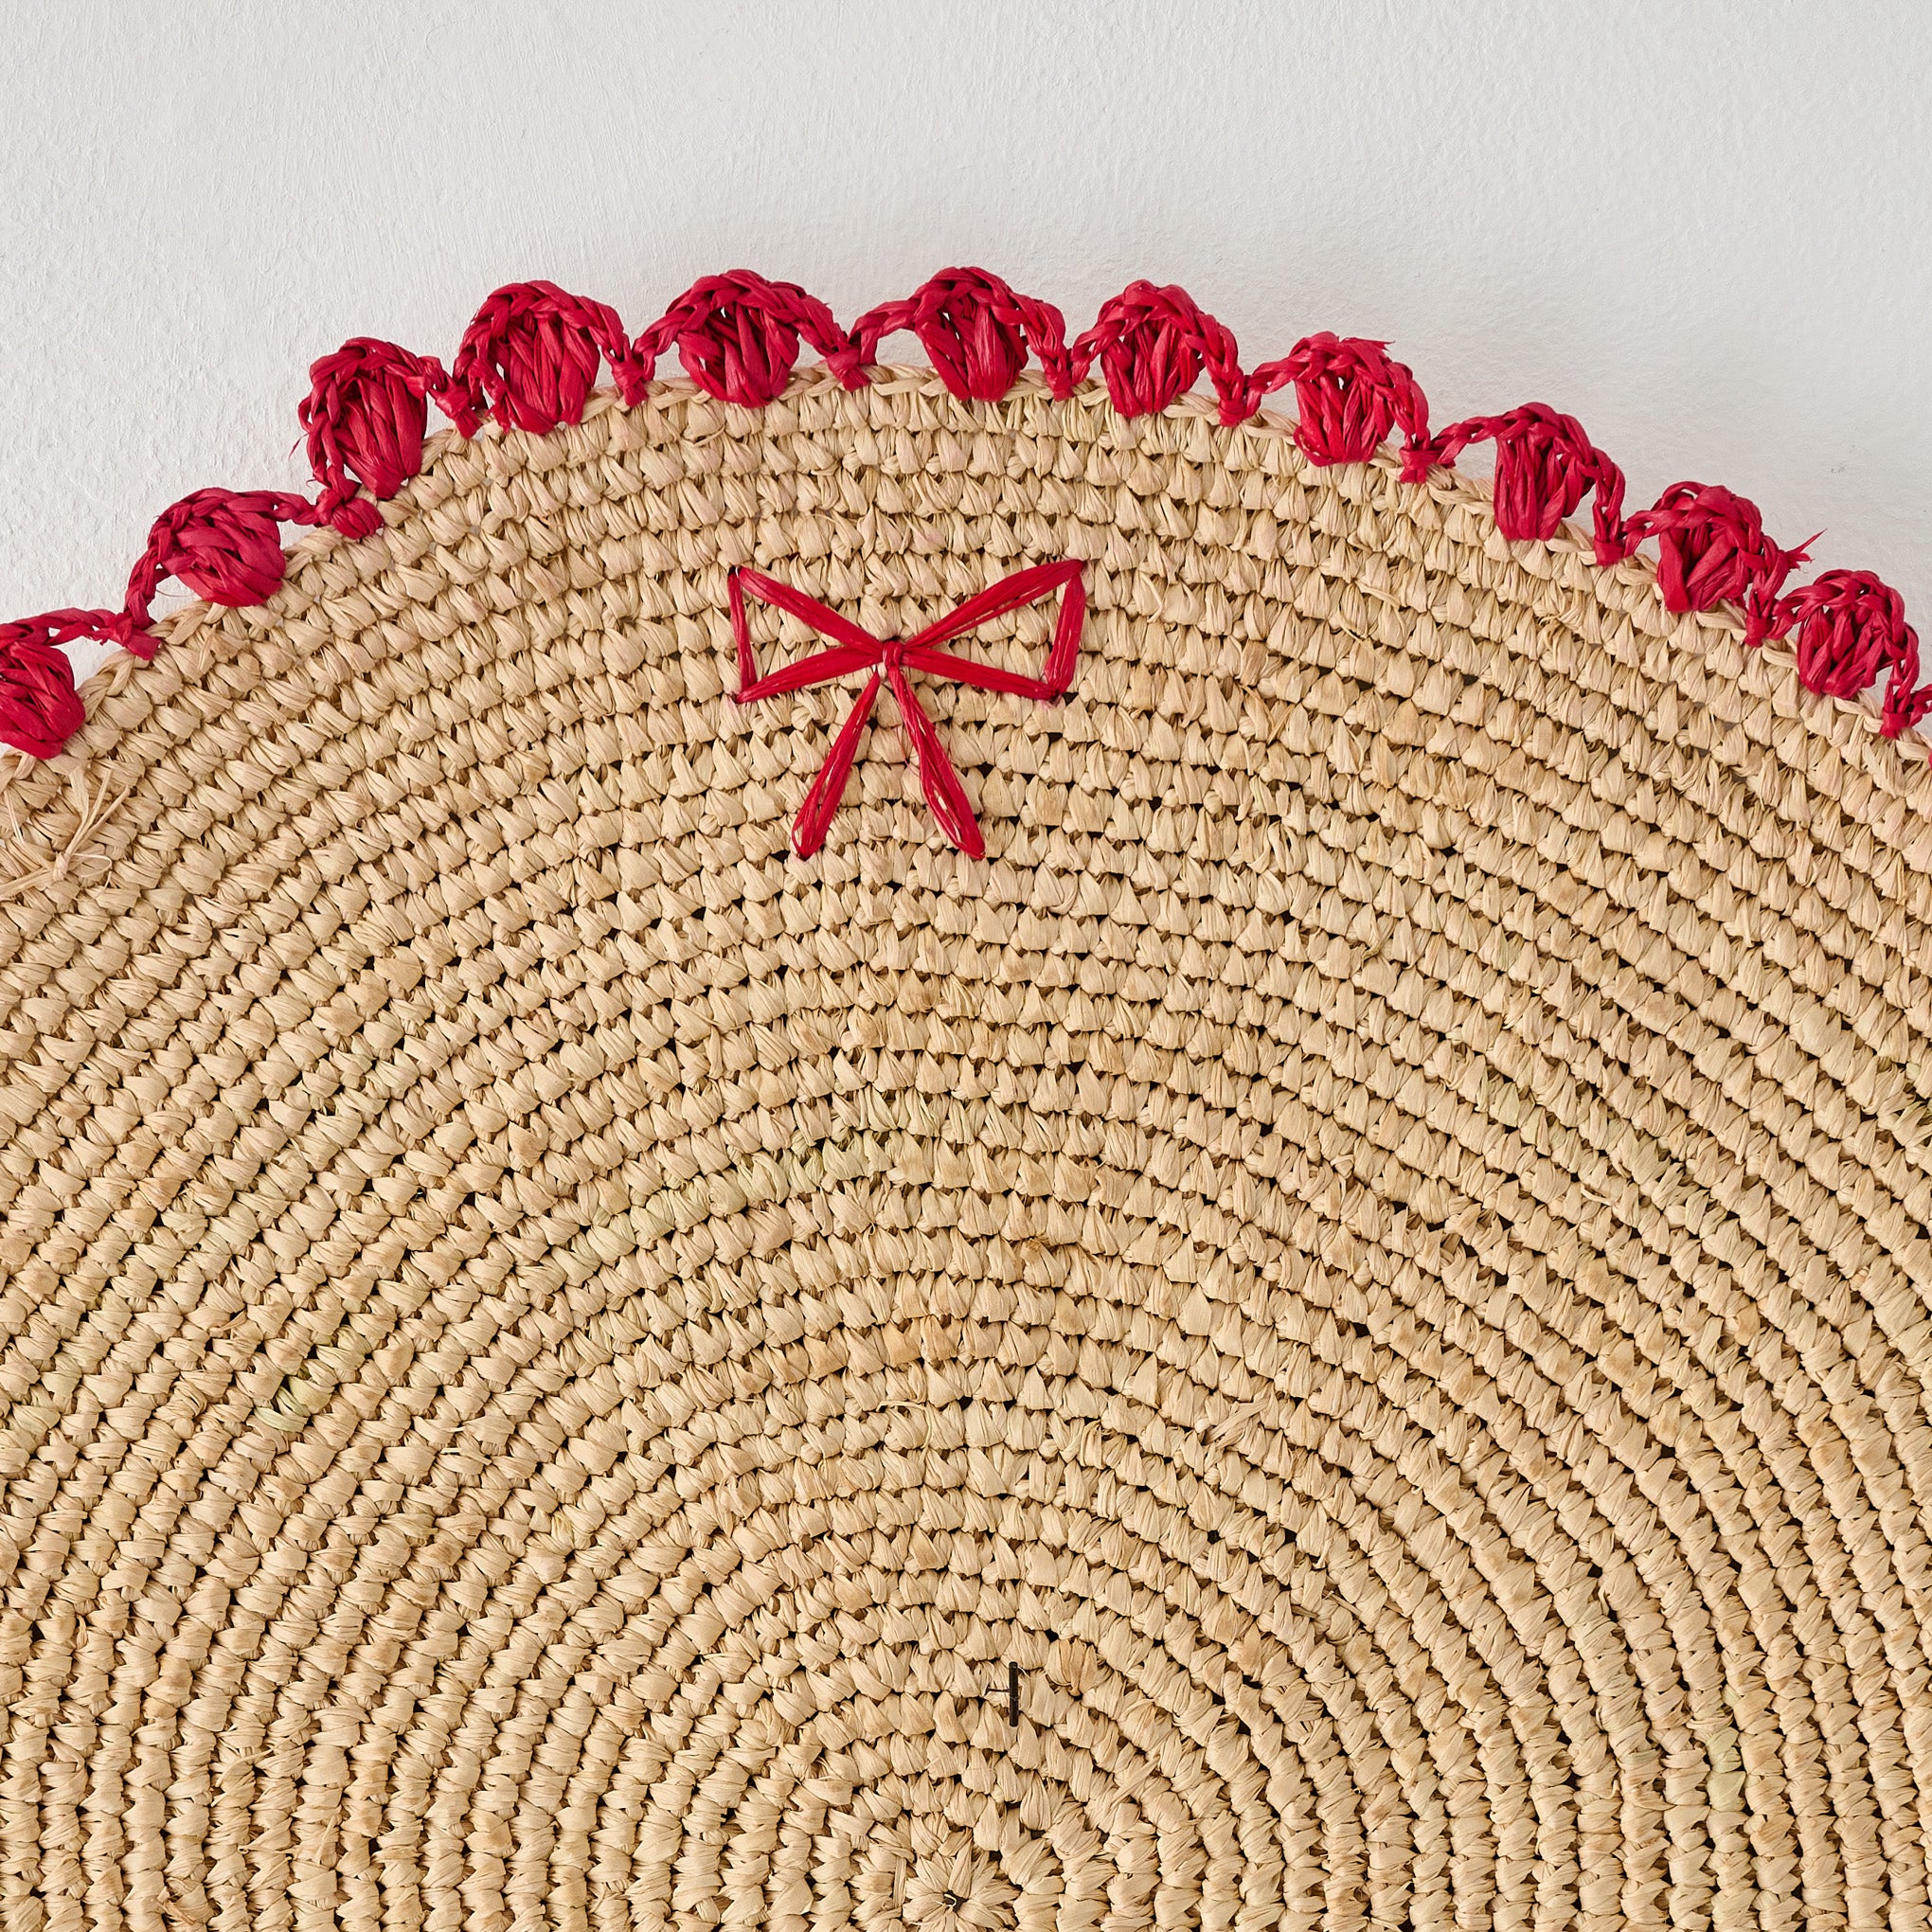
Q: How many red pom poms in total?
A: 11